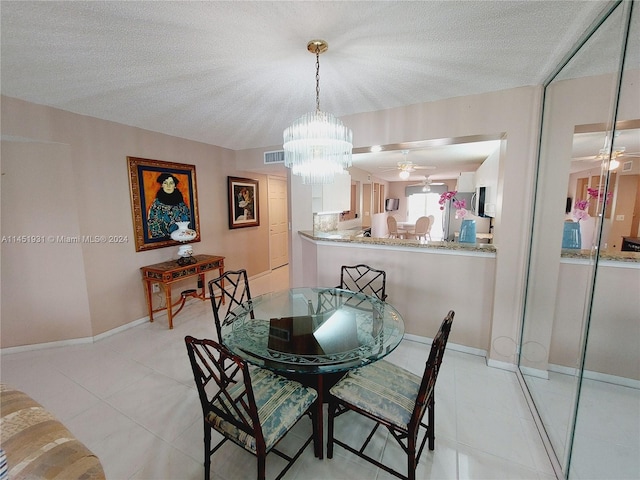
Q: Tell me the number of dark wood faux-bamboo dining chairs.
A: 4